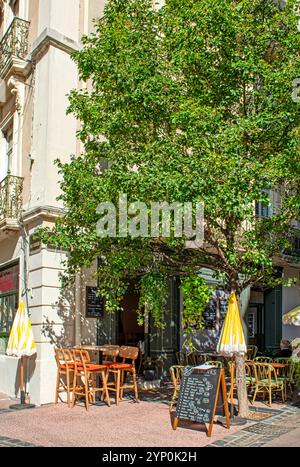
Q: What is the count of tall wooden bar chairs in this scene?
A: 4